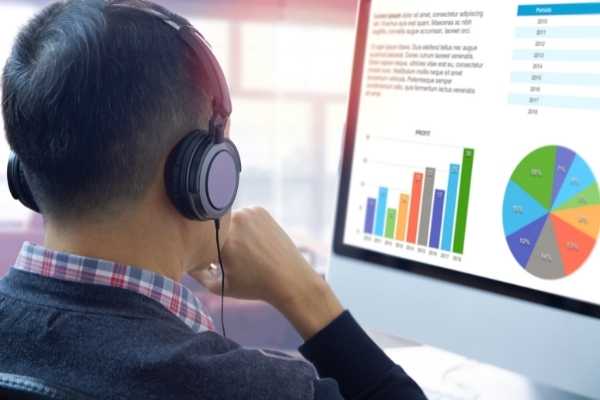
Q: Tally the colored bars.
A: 9